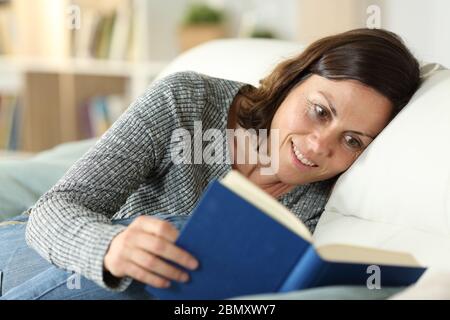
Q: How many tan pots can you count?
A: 1